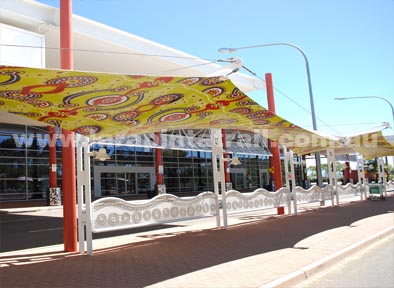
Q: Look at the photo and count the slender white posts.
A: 12